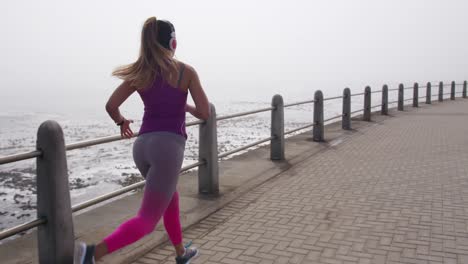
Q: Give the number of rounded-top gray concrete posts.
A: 13